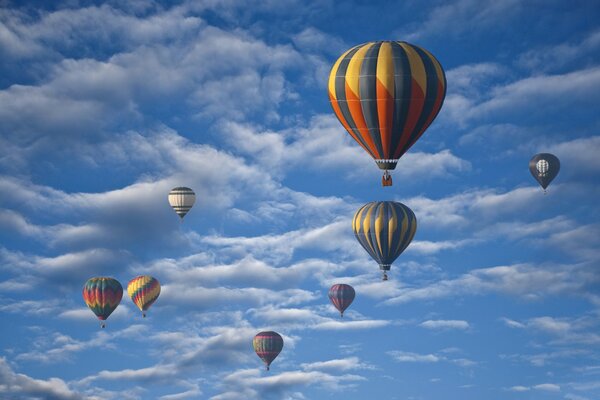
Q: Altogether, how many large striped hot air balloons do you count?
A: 2